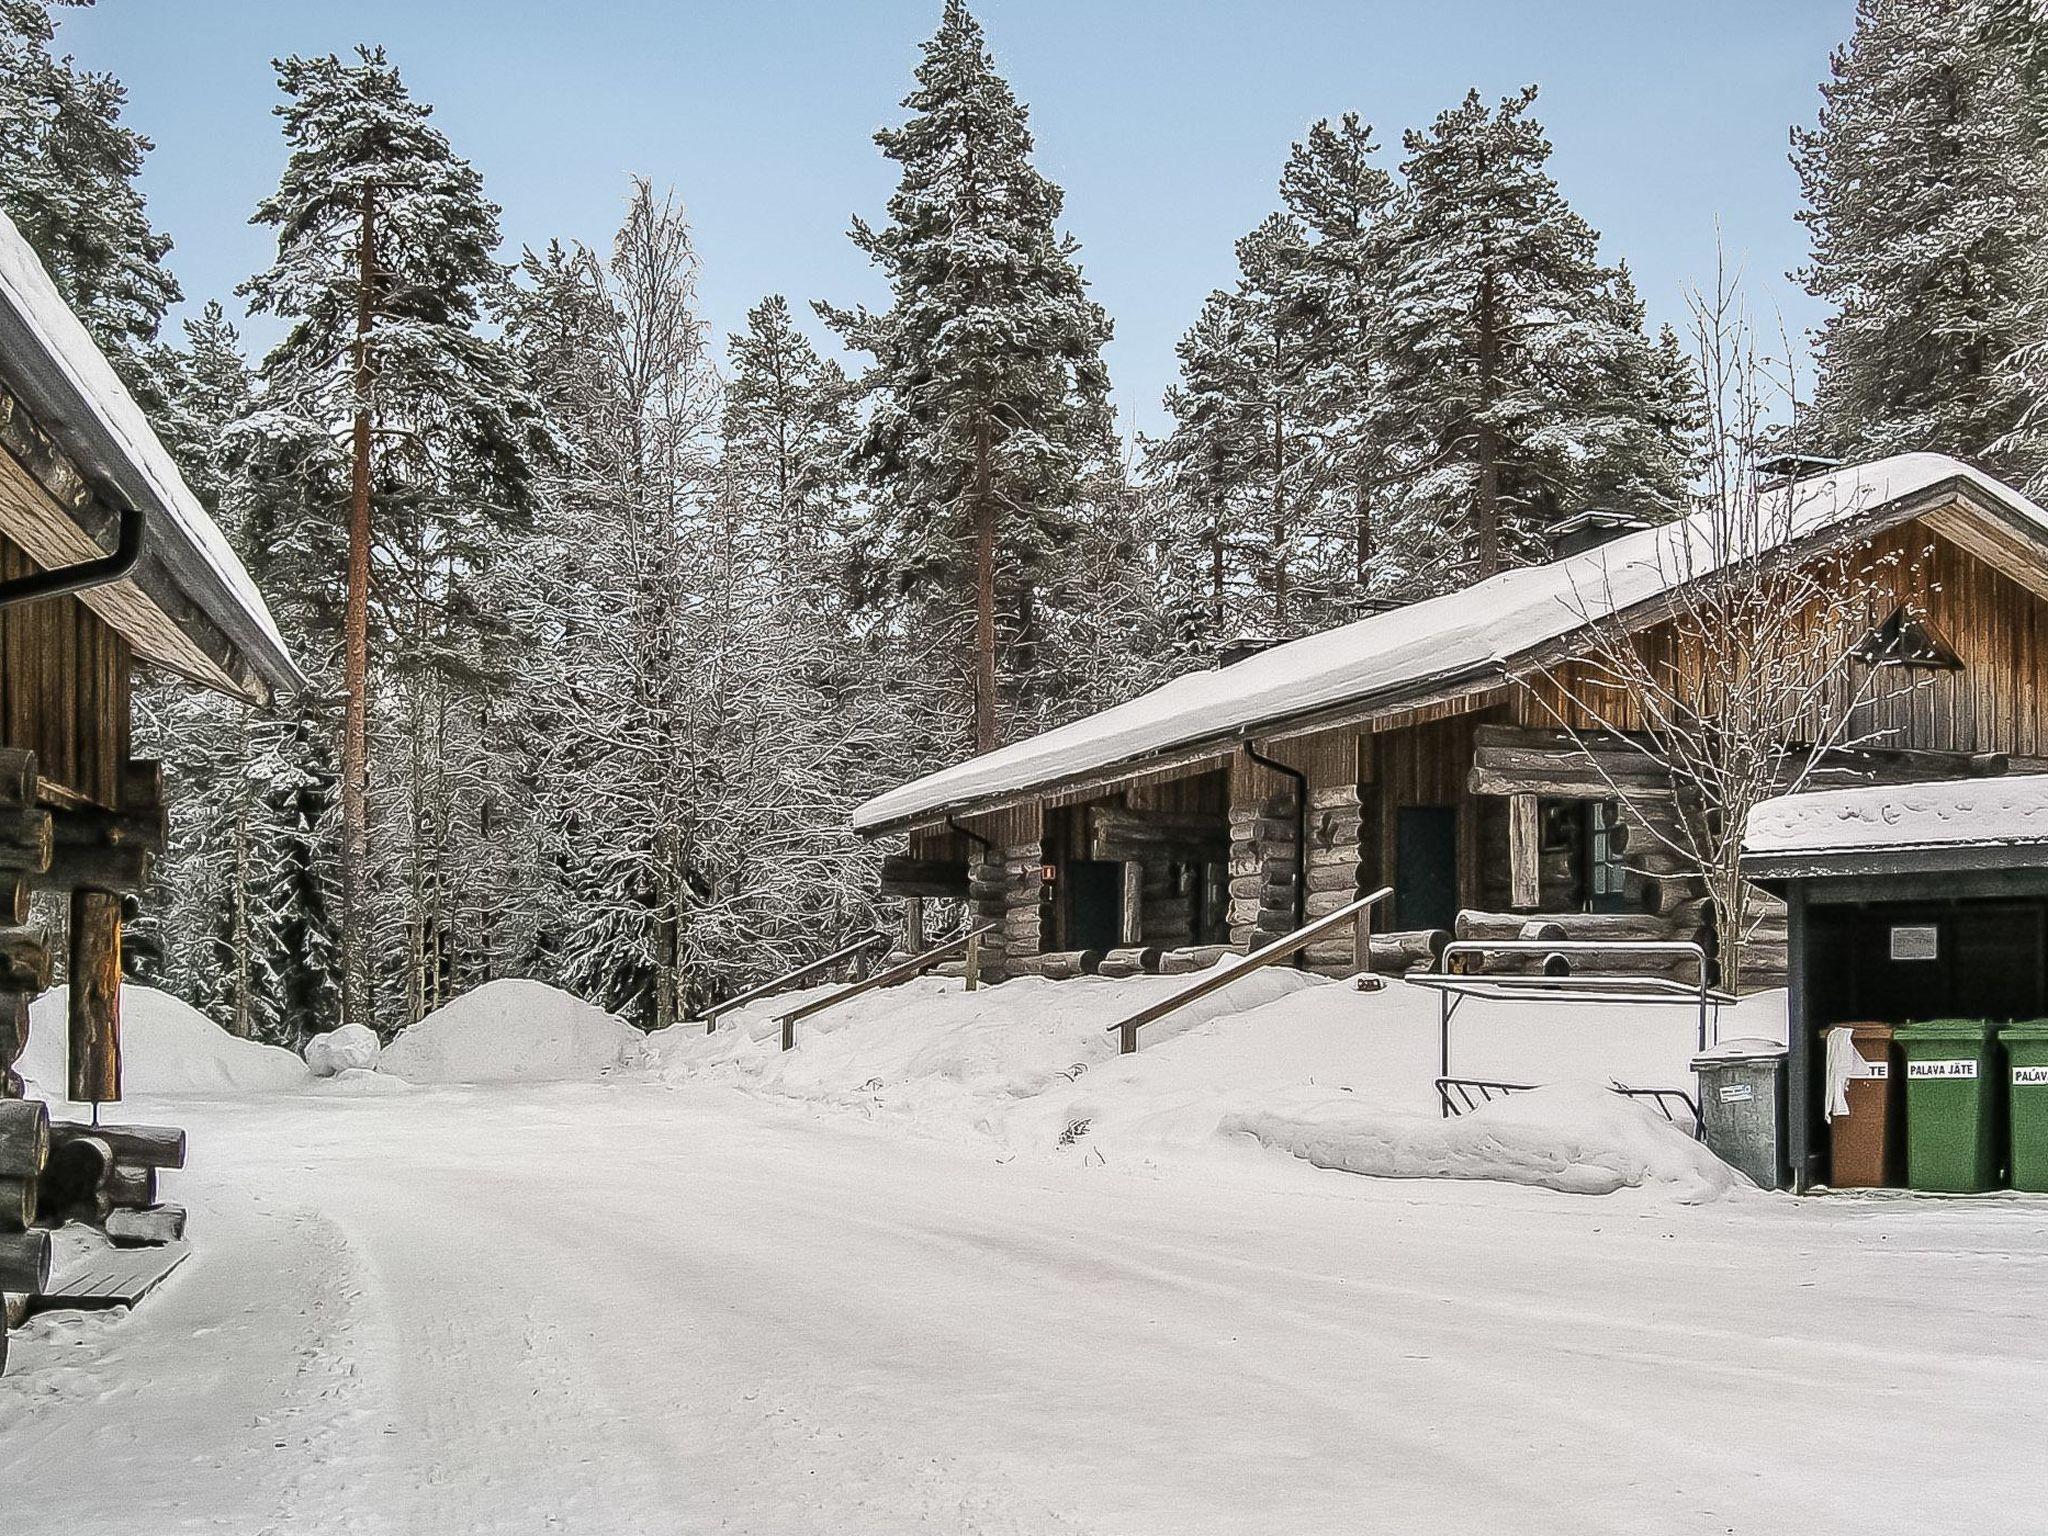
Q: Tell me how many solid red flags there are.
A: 0